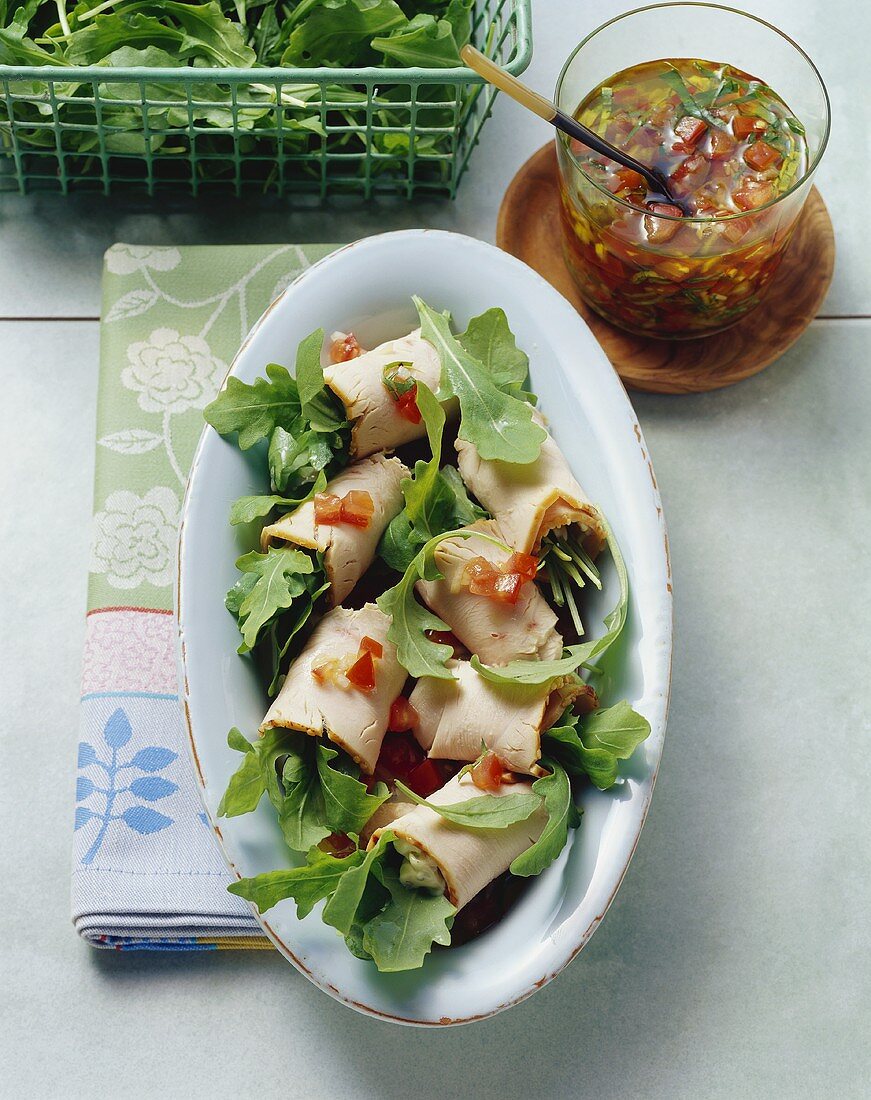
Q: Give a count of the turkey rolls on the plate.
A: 7